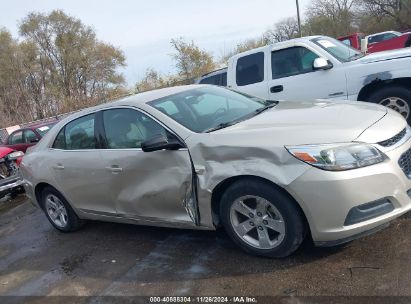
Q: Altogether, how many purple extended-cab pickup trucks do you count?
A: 0